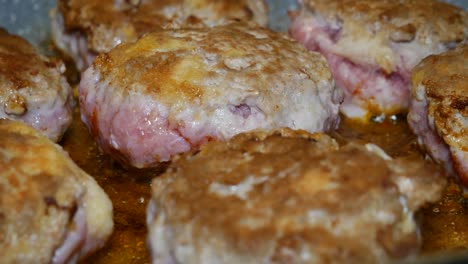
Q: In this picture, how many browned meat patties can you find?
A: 7